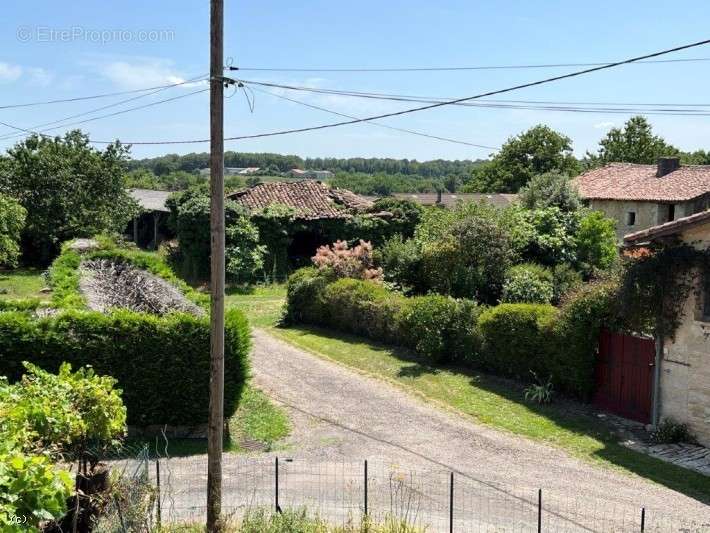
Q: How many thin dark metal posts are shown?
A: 6